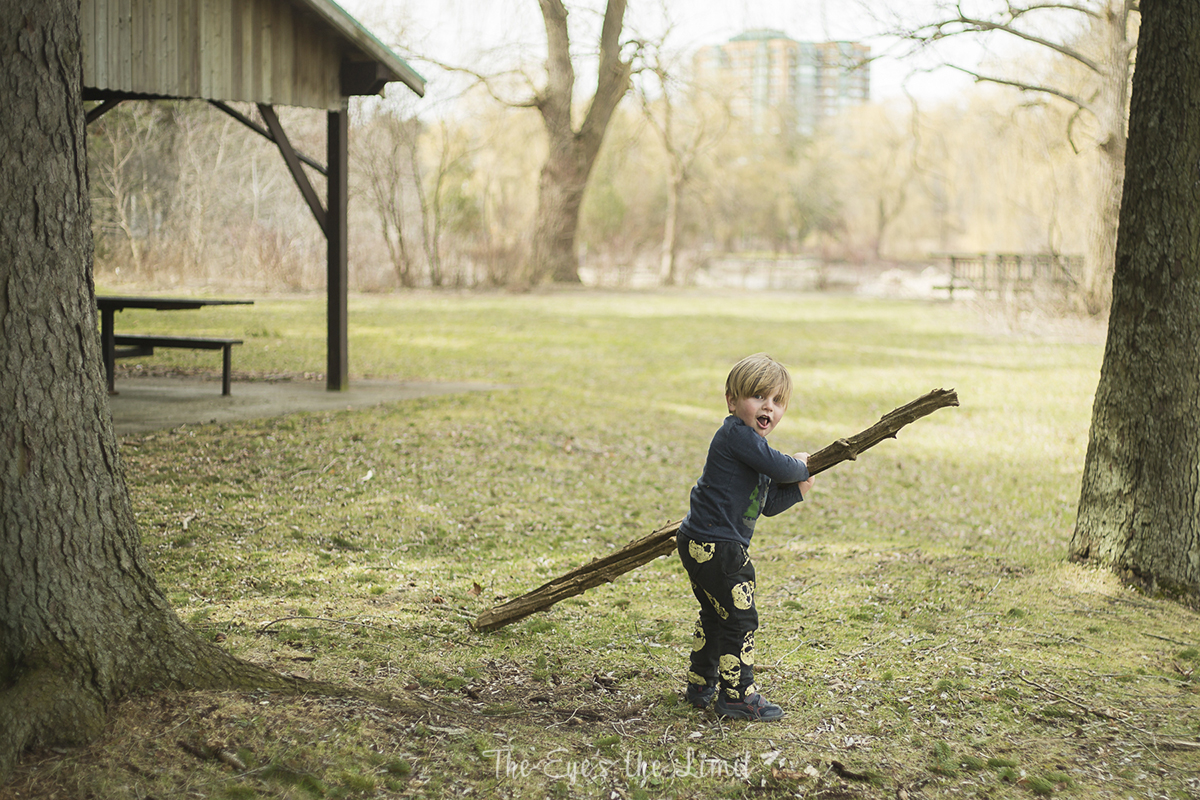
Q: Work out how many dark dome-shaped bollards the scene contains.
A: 0